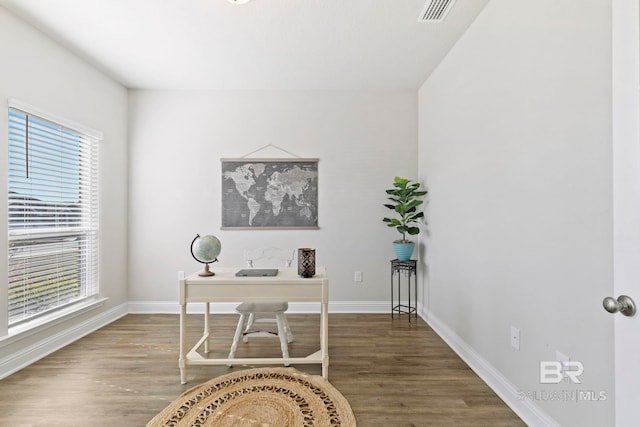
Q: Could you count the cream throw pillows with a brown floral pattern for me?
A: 0